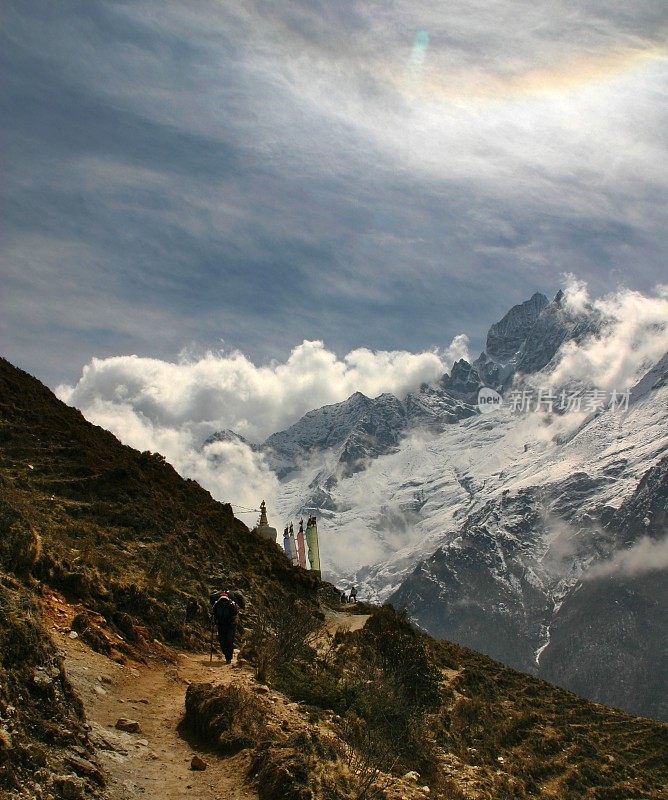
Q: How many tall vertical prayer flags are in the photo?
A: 5